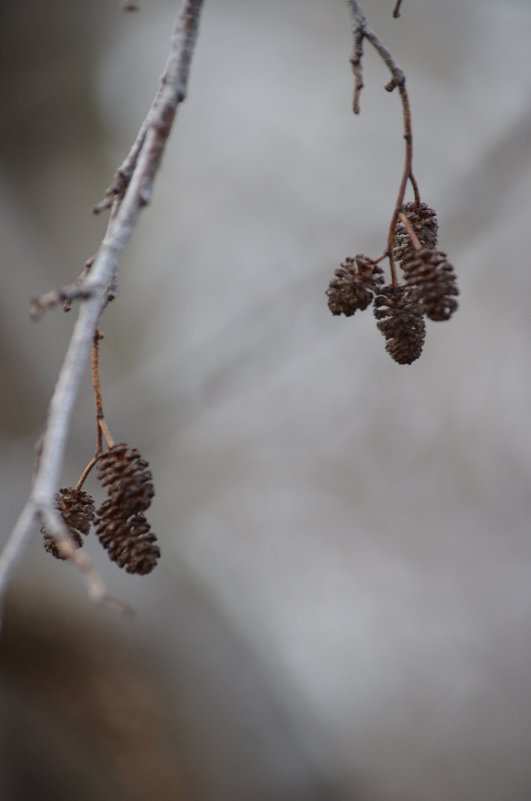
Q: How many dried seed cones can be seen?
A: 7